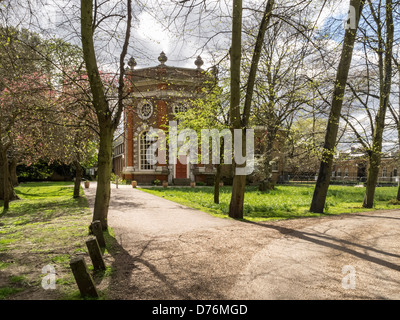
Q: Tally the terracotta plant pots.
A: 5